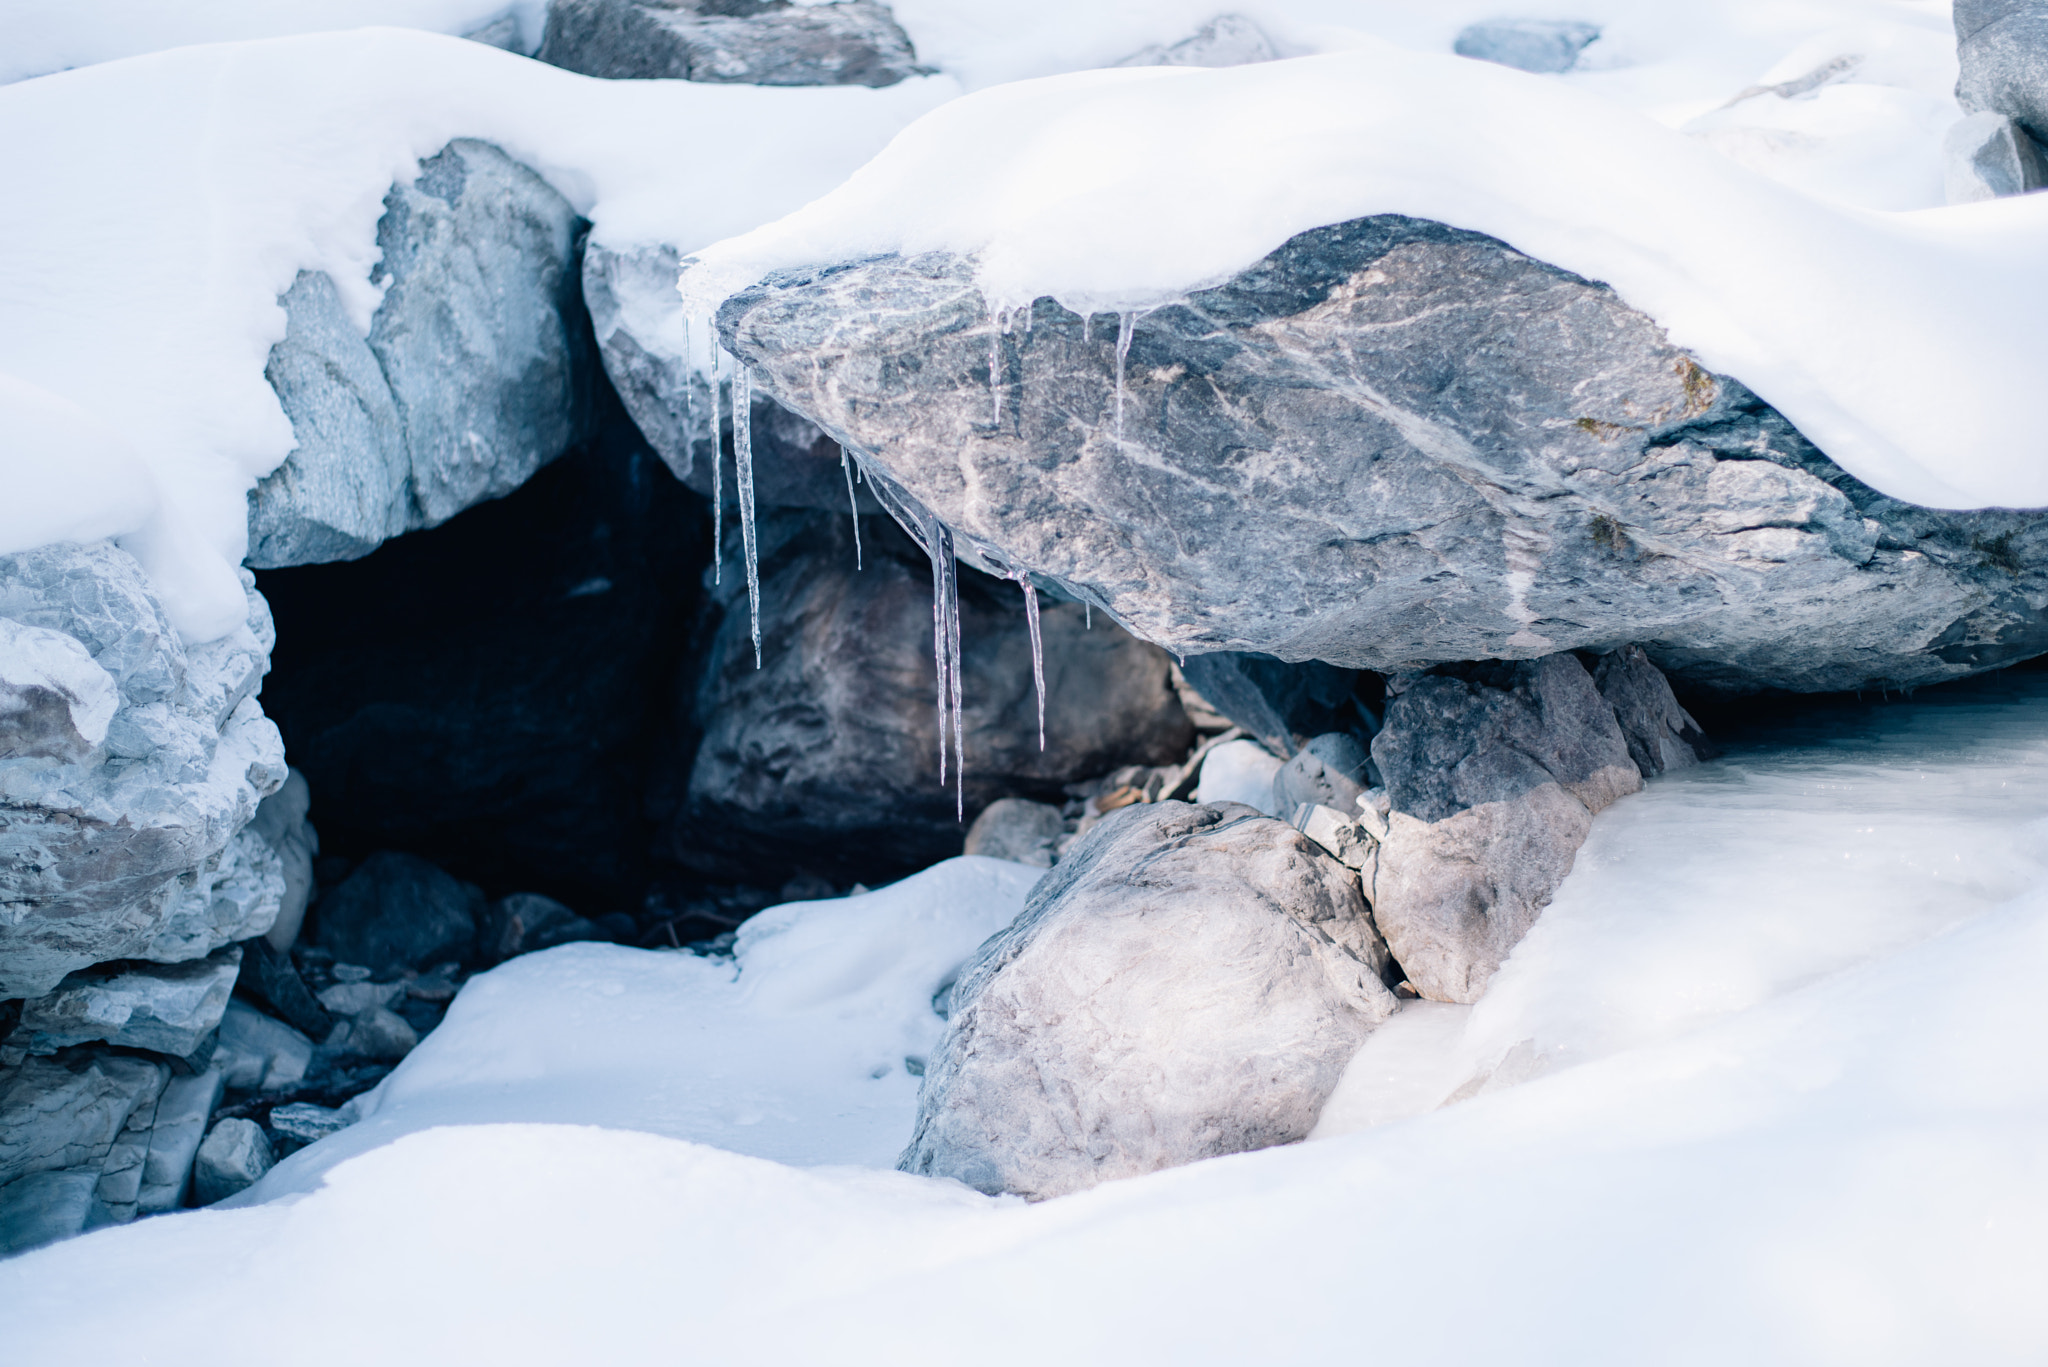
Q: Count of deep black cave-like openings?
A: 1